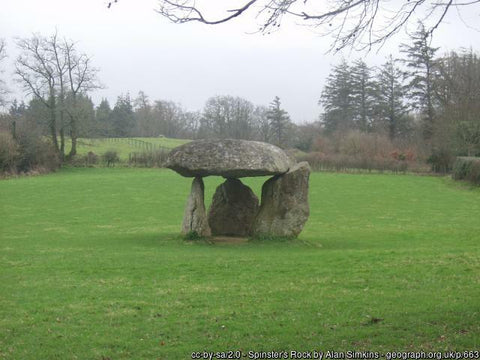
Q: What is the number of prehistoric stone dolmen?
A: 1